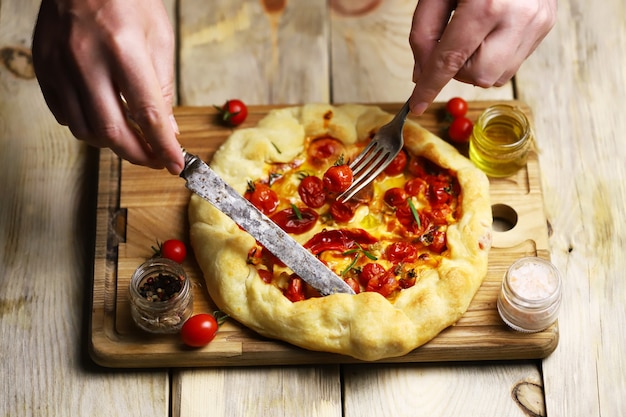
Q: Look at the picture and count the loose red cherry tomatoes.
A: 5